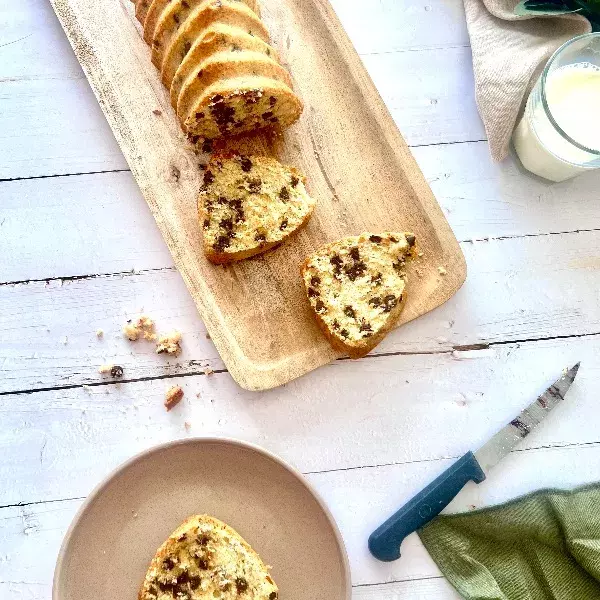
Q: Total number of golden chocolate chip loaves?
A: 1